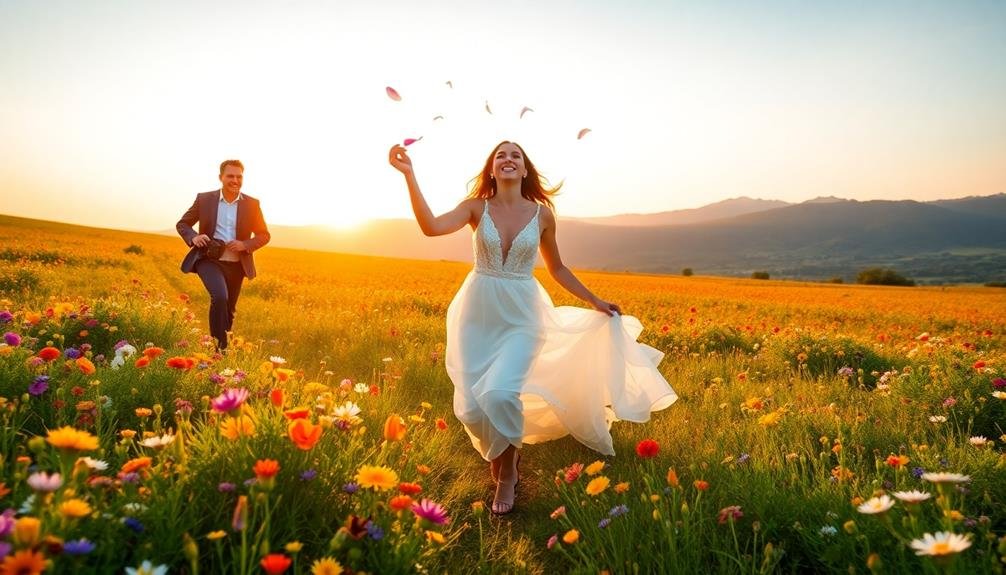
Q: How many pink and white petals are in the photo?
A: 7